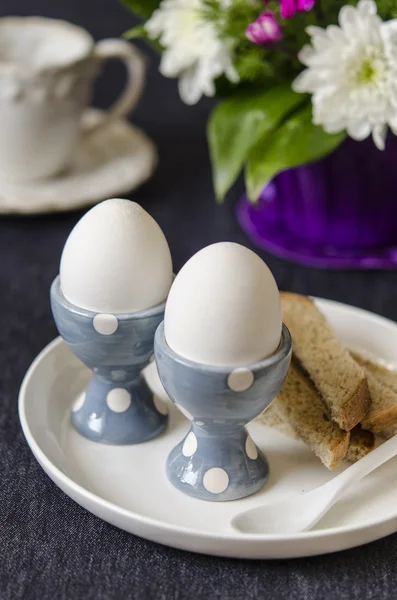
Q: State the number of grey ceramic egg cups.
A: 2